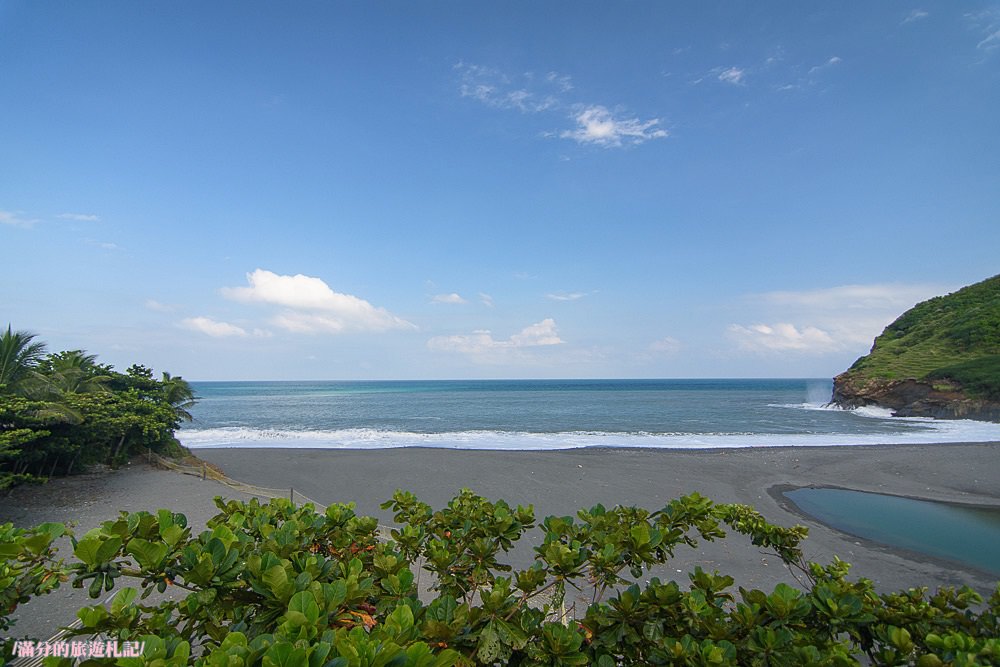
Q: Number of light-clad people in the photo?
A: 0